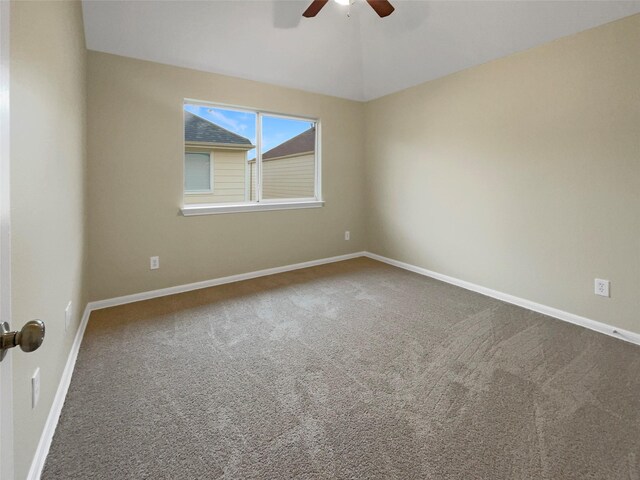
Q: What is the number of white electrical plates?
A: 5